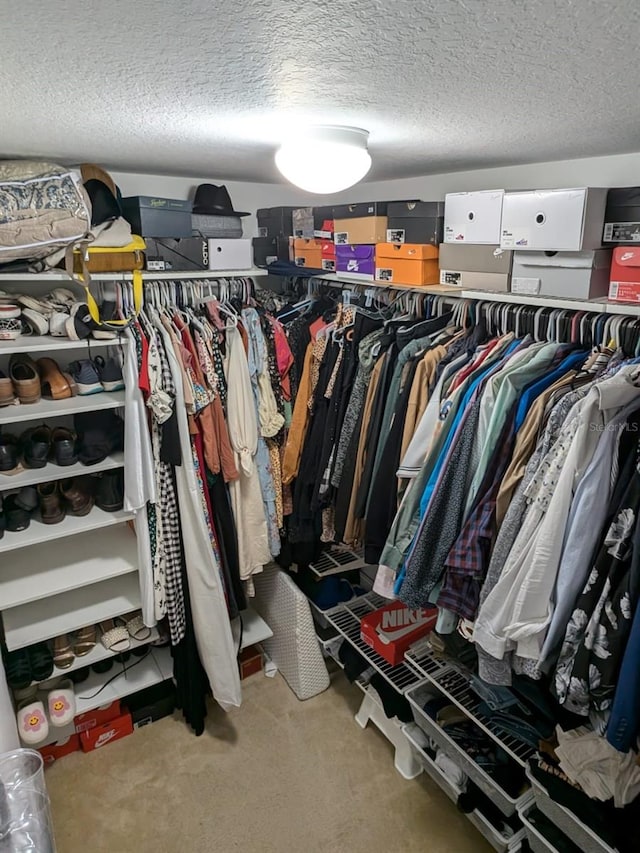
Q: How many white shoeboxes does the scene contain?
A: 3